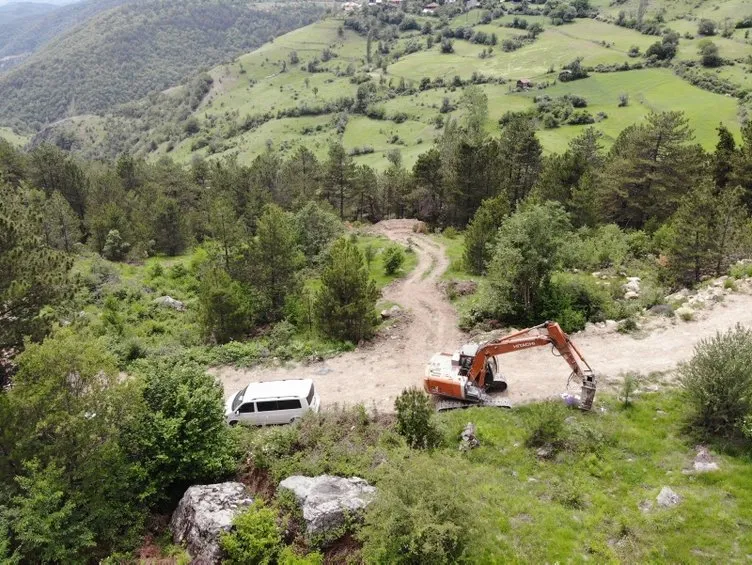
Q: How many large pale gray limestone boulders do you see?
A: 2